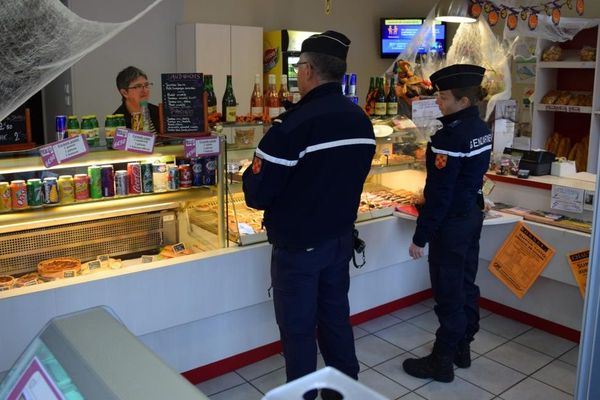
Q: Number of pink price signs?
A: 3